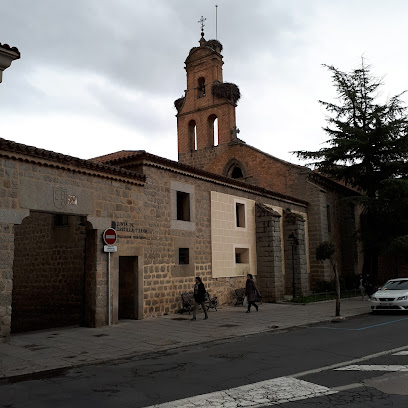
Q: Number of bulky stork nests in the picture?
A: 3